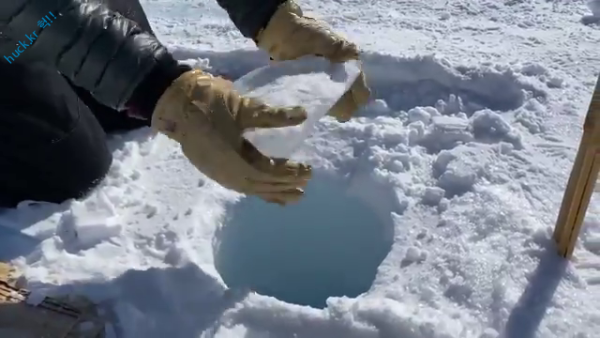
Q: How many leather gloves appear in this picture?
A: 2